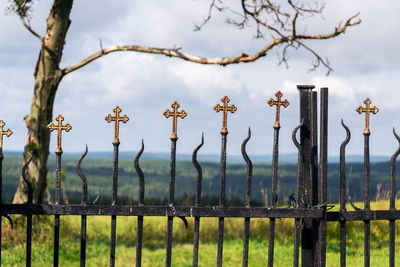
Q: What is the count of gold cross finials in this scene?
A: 7